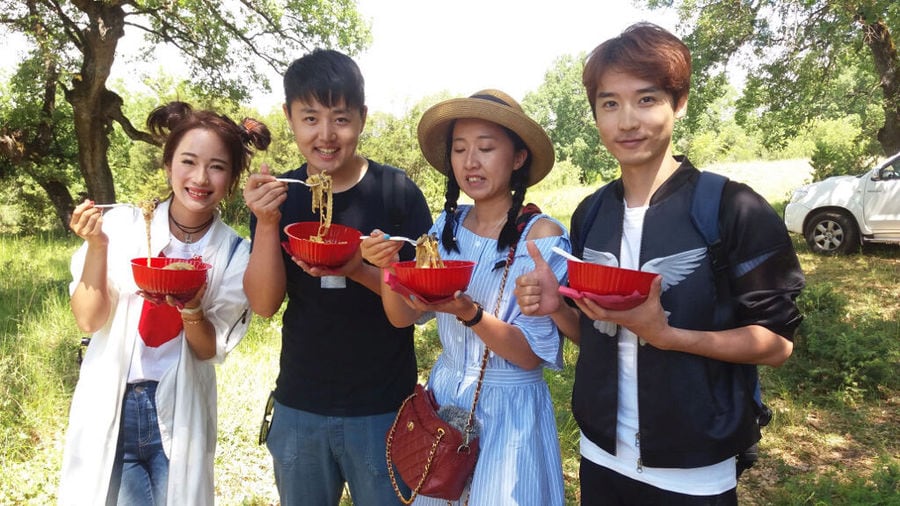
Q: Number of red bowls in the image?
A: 4